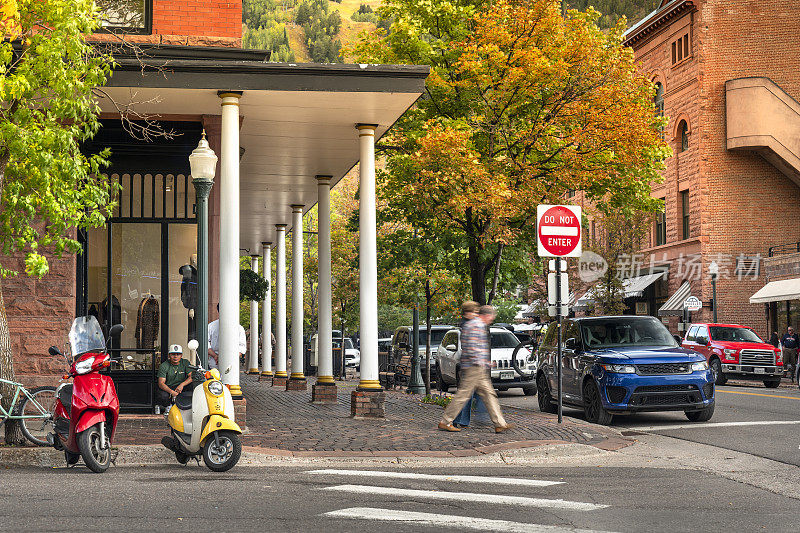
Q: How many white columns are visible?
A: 7